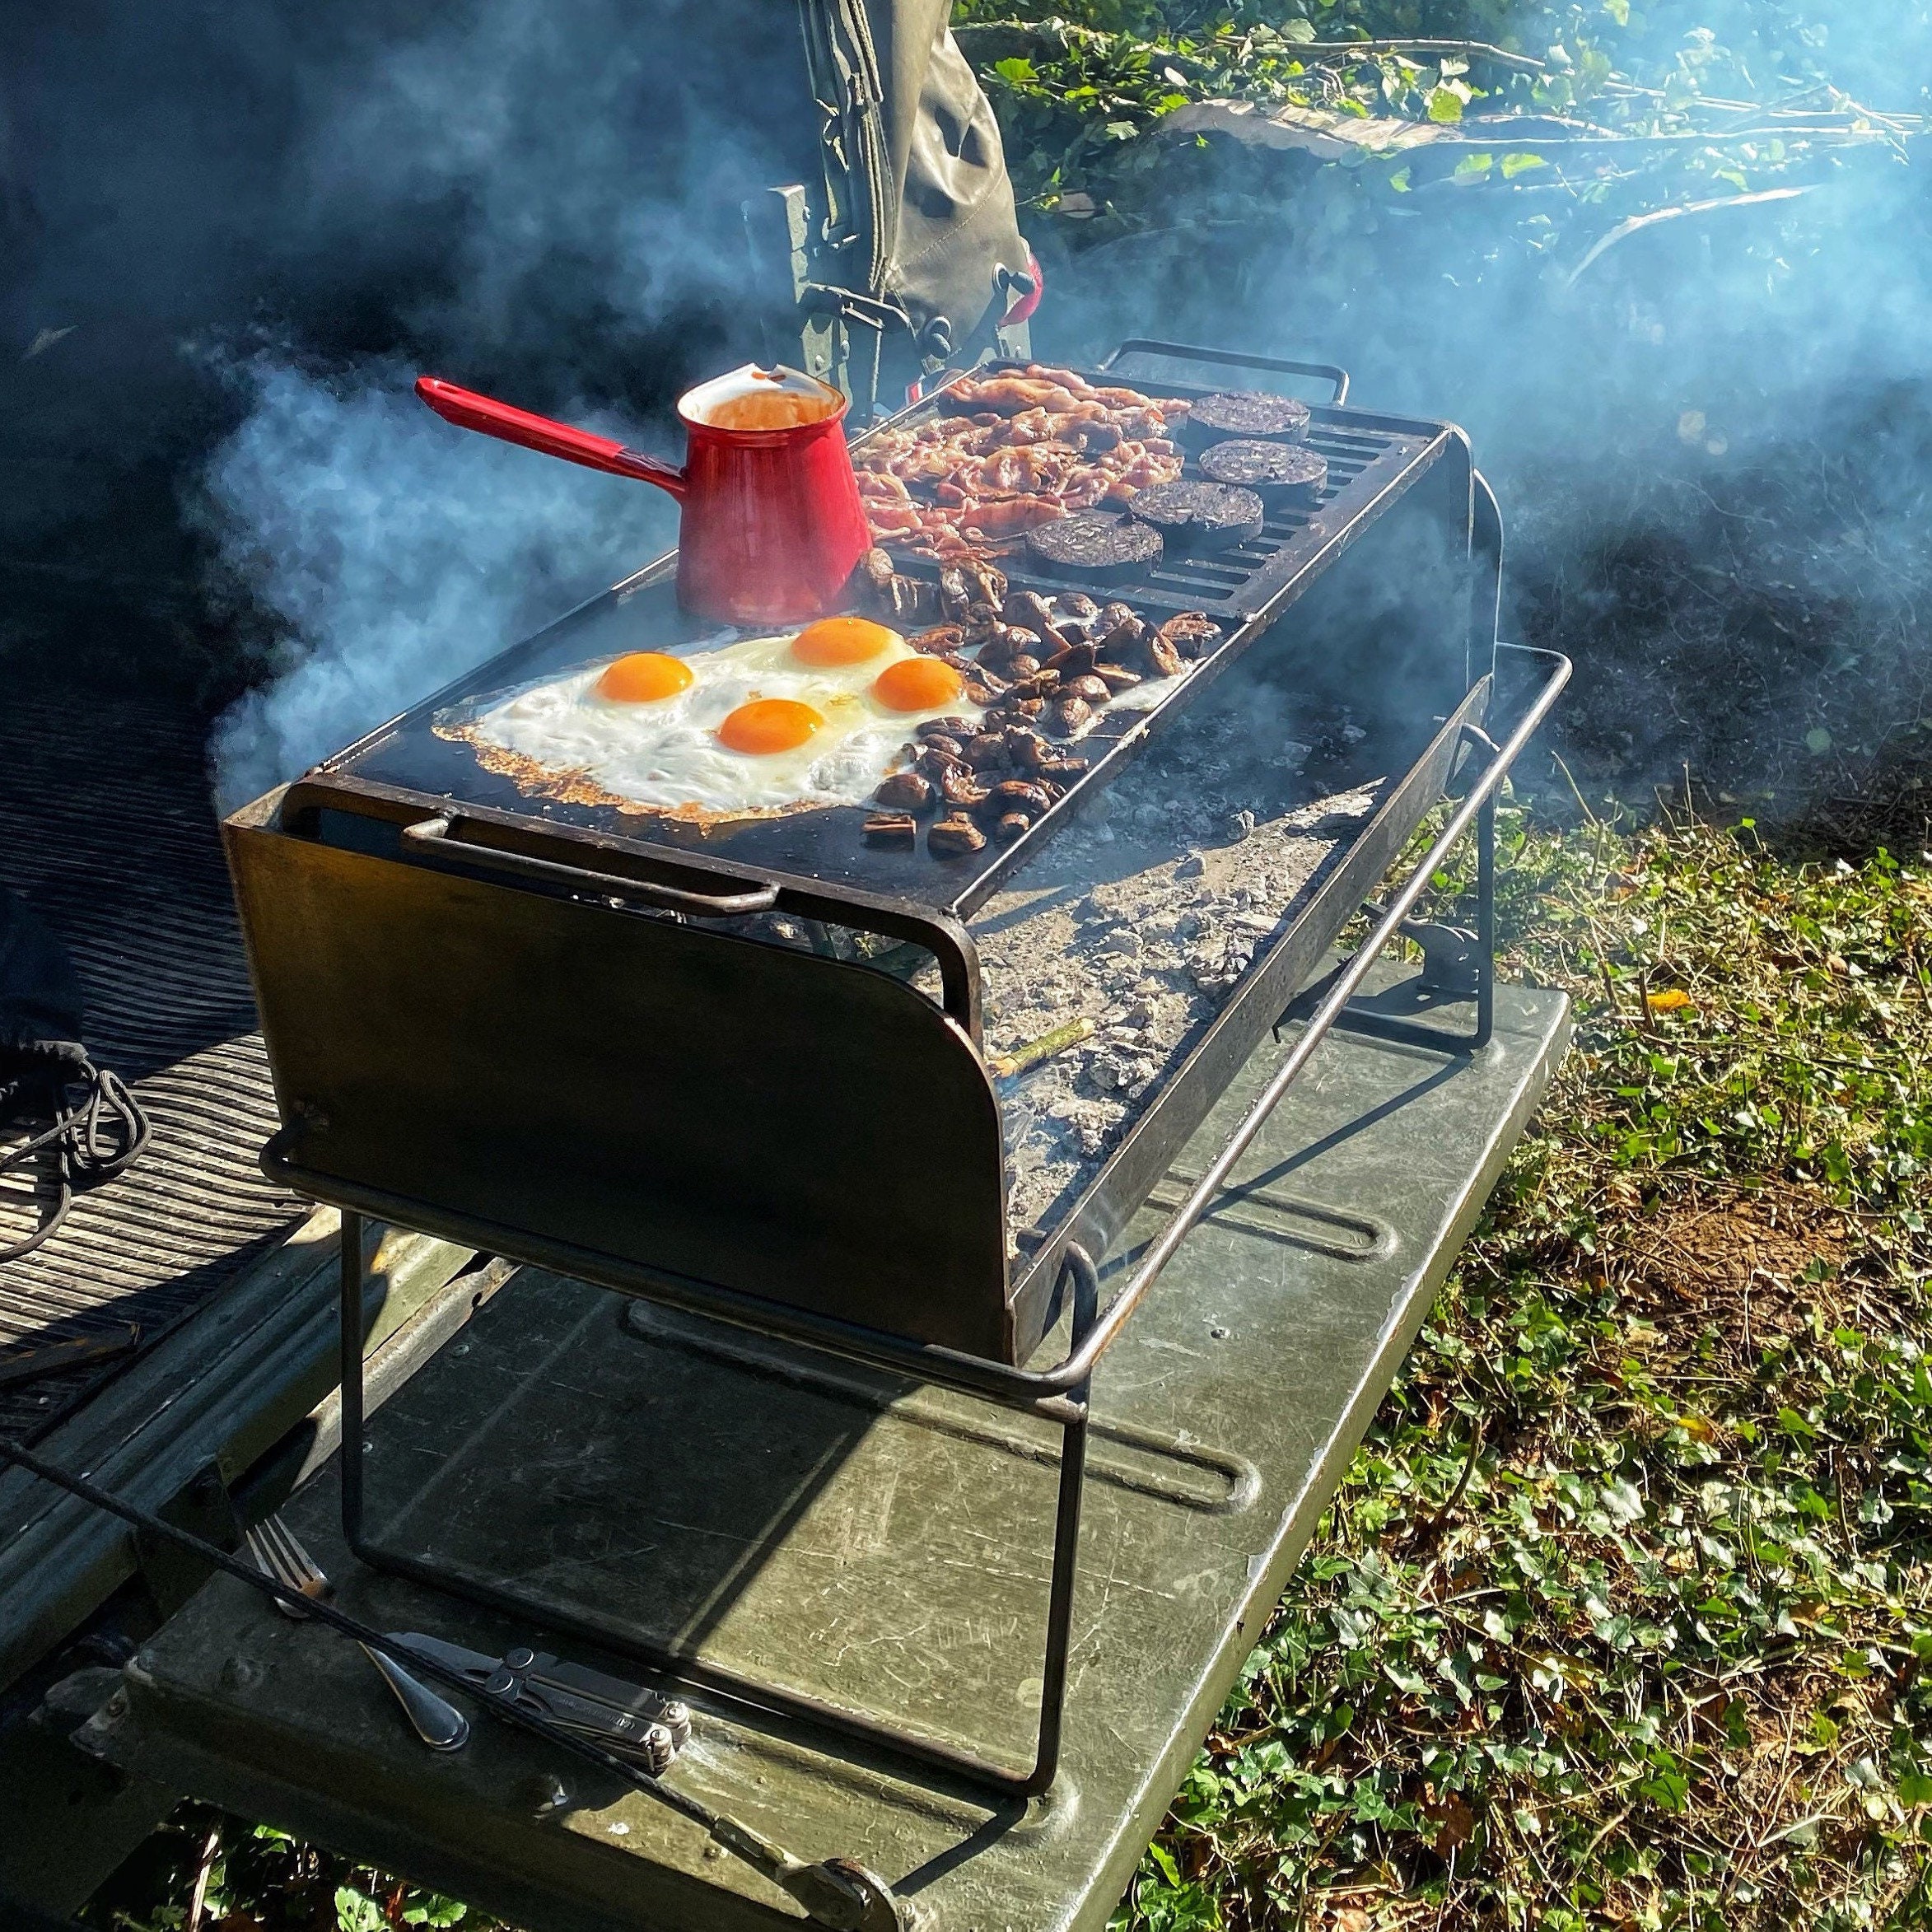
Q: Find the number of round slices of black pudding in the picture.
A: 4